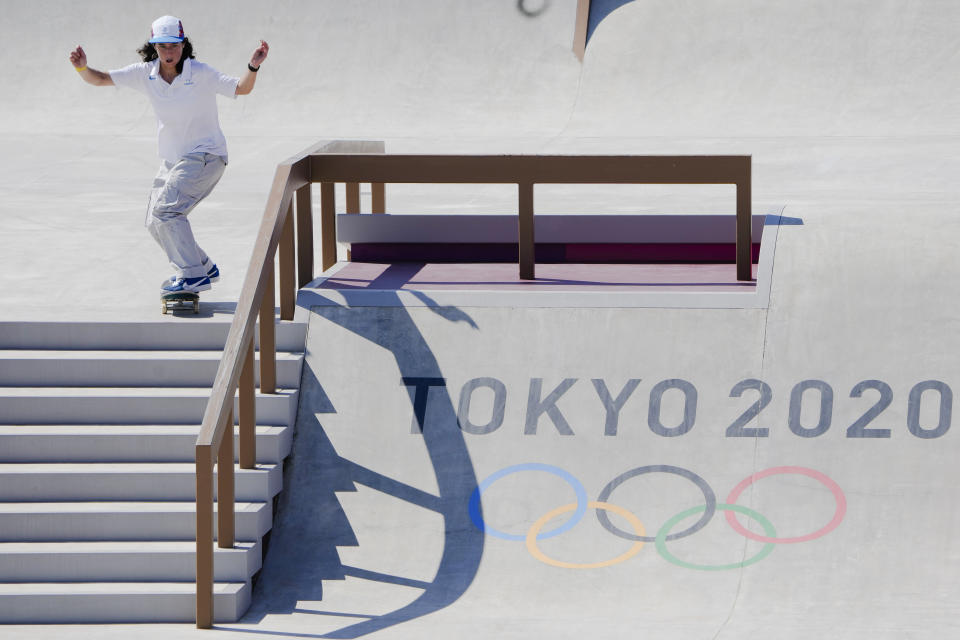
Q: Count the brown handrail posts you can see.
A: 11